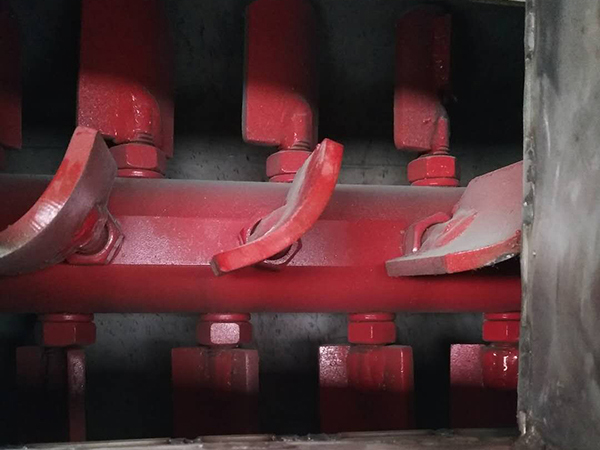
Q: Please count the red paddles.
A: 11